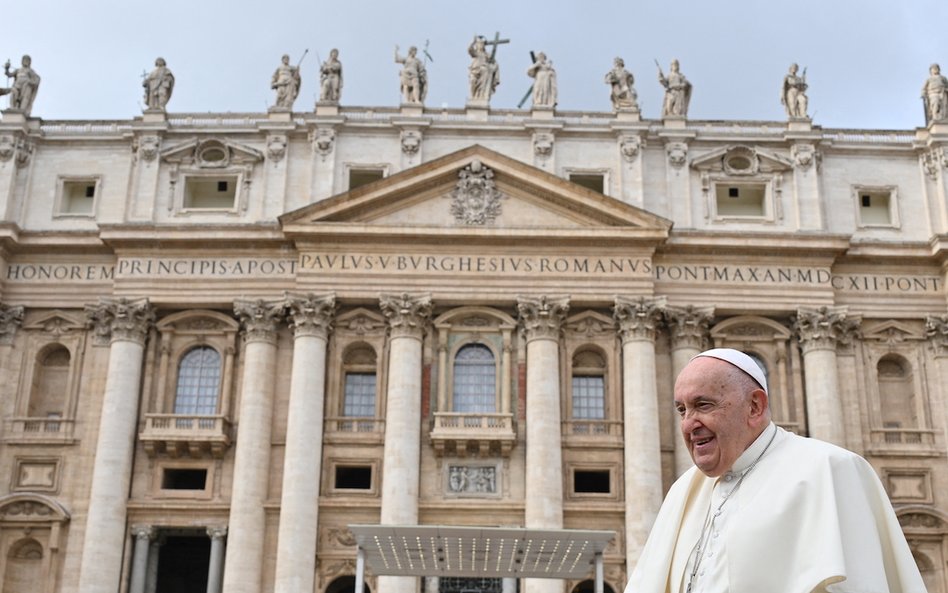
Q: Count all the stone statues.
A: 11